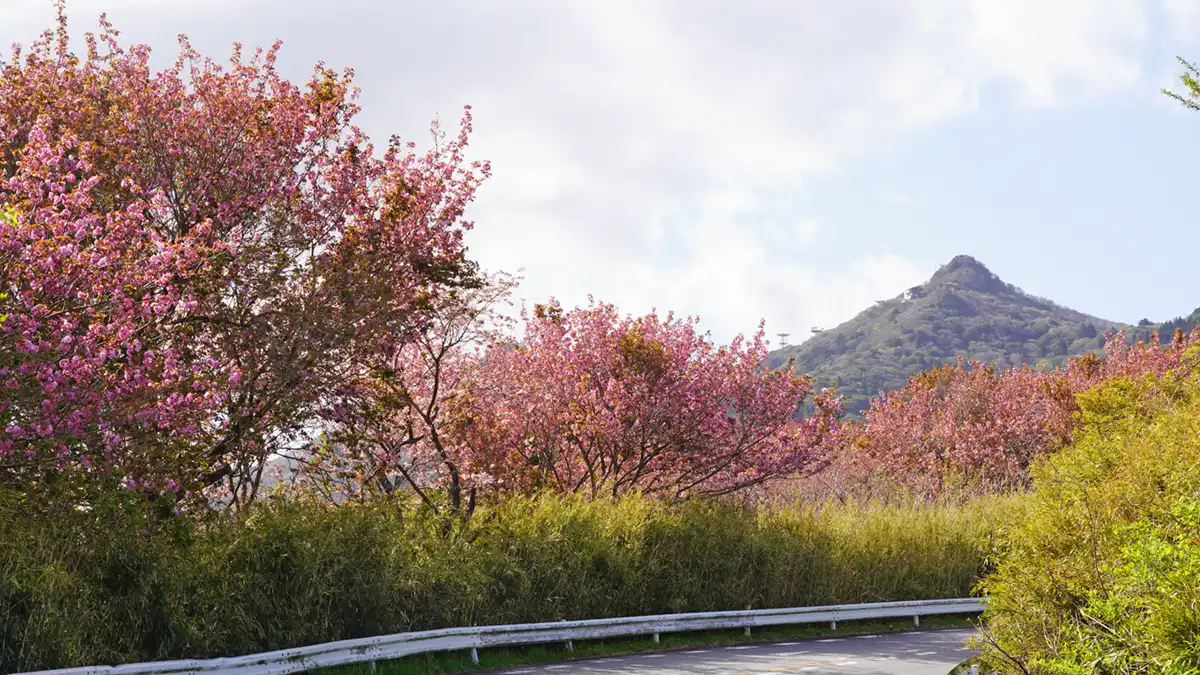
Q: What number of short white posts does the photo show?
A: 7